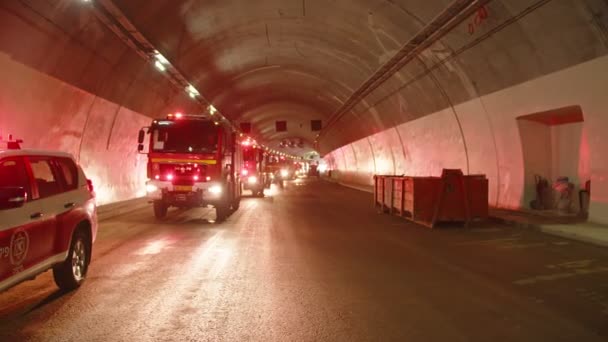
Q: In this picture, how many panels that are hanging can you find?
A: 3